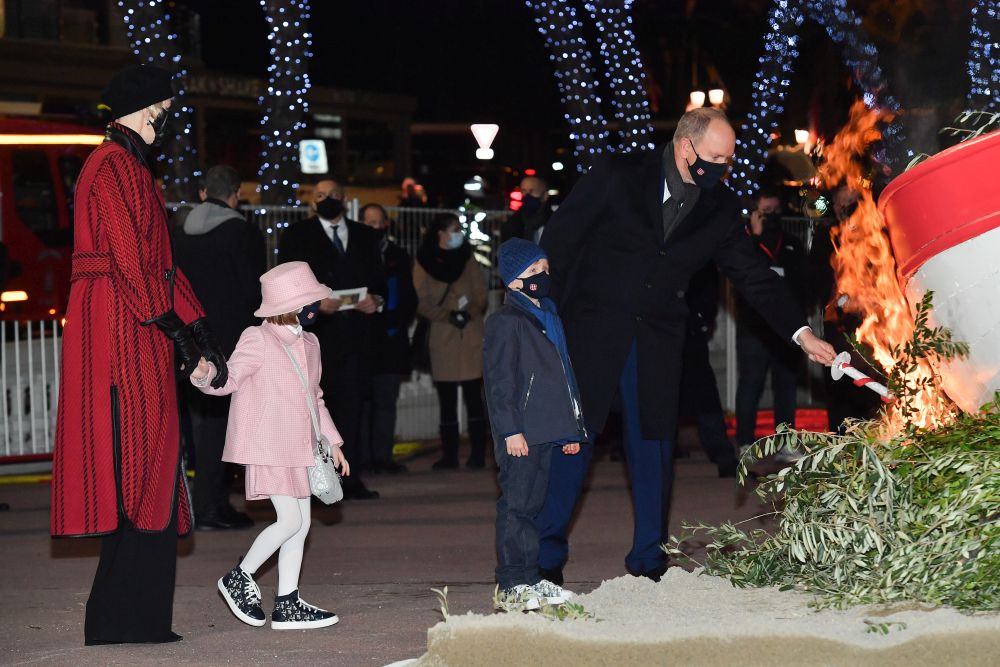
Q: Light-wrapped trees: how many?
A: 7